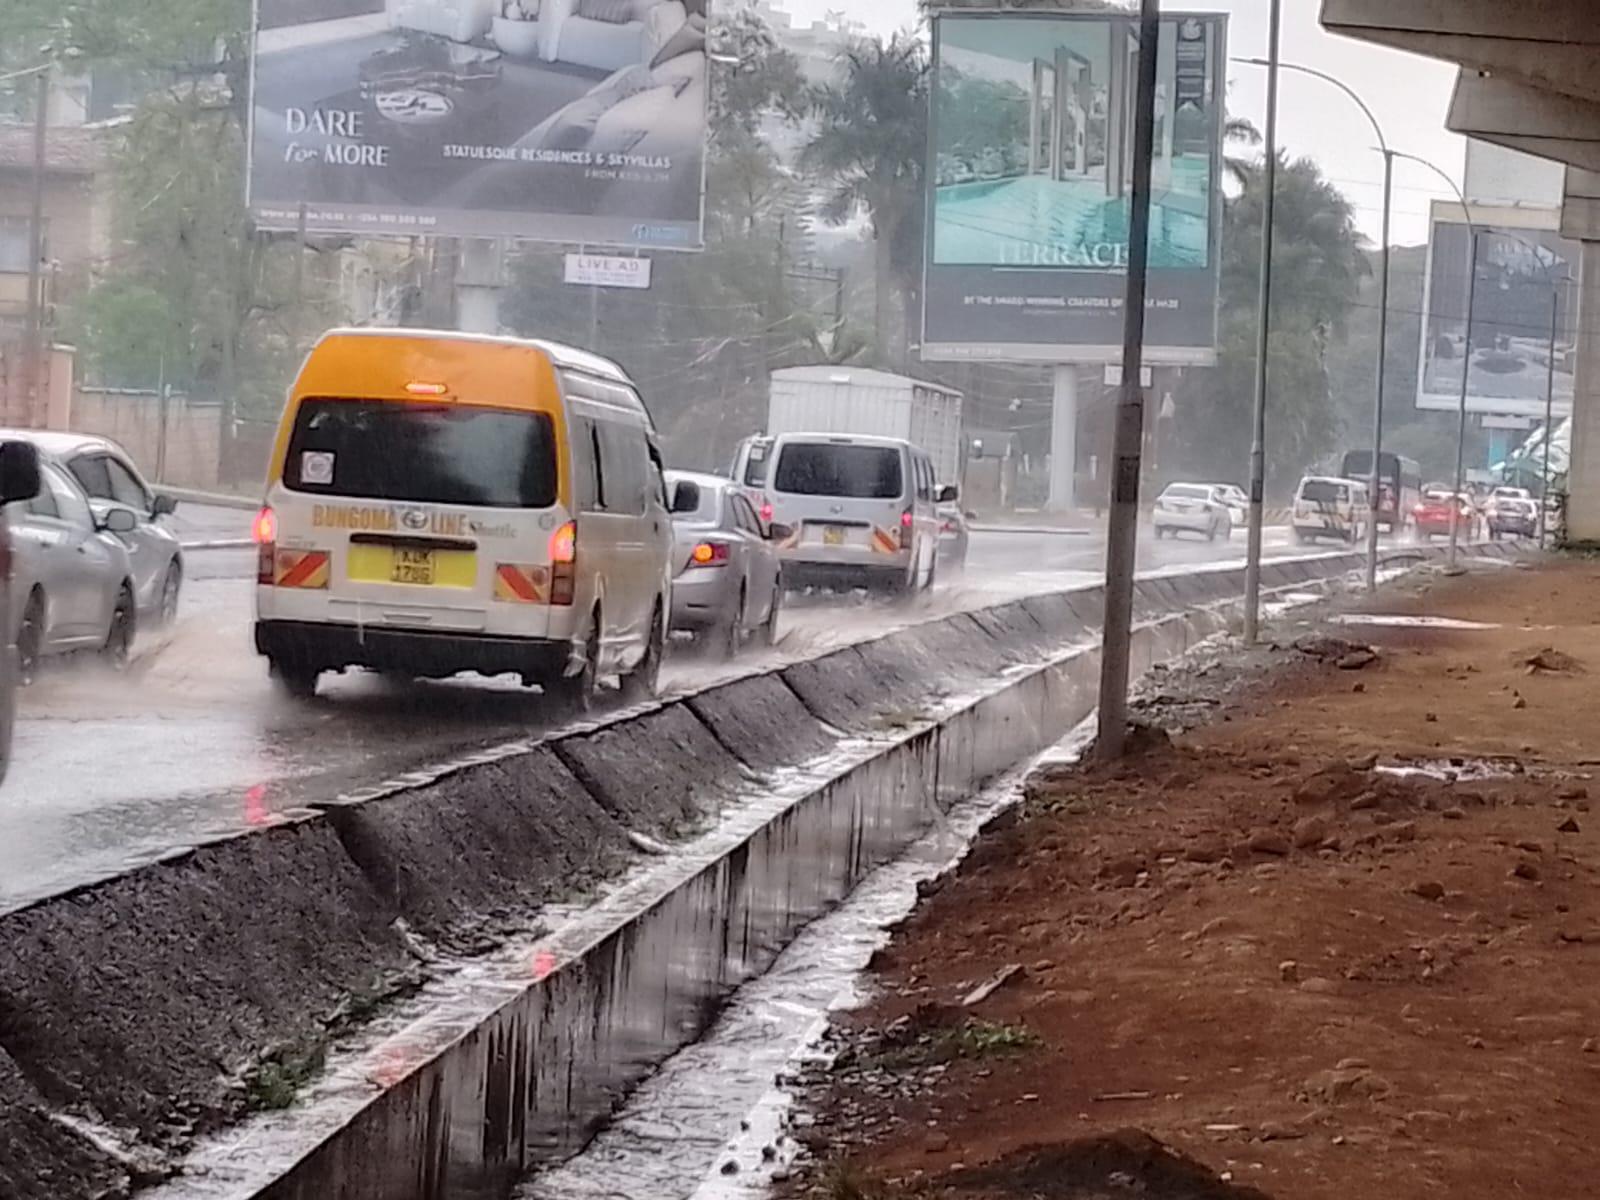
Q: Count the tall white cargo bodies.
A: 1